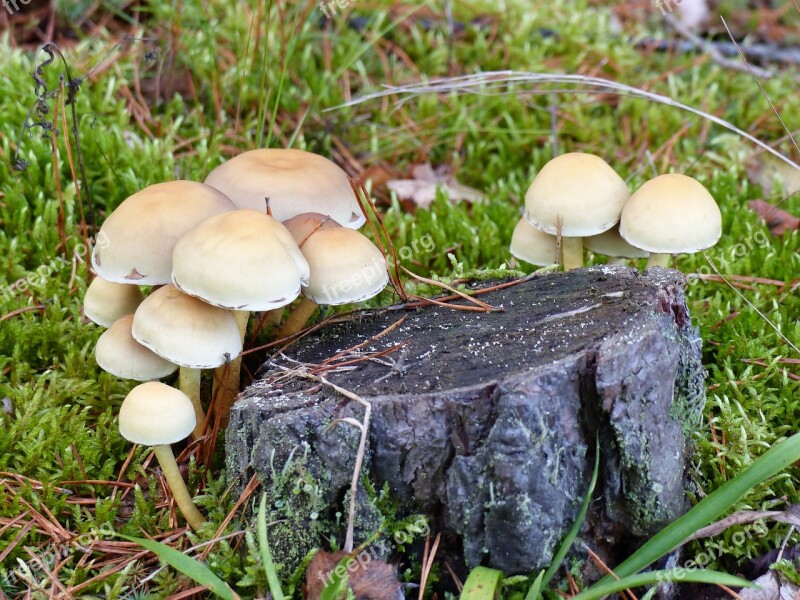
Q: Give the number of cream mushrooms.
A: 13